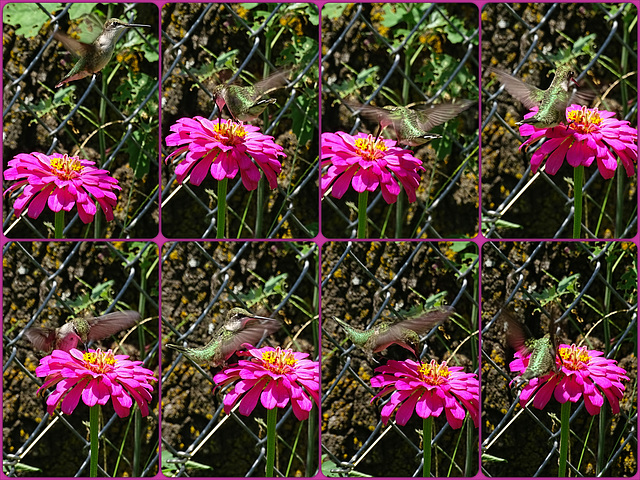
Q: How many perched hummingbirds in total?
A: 0